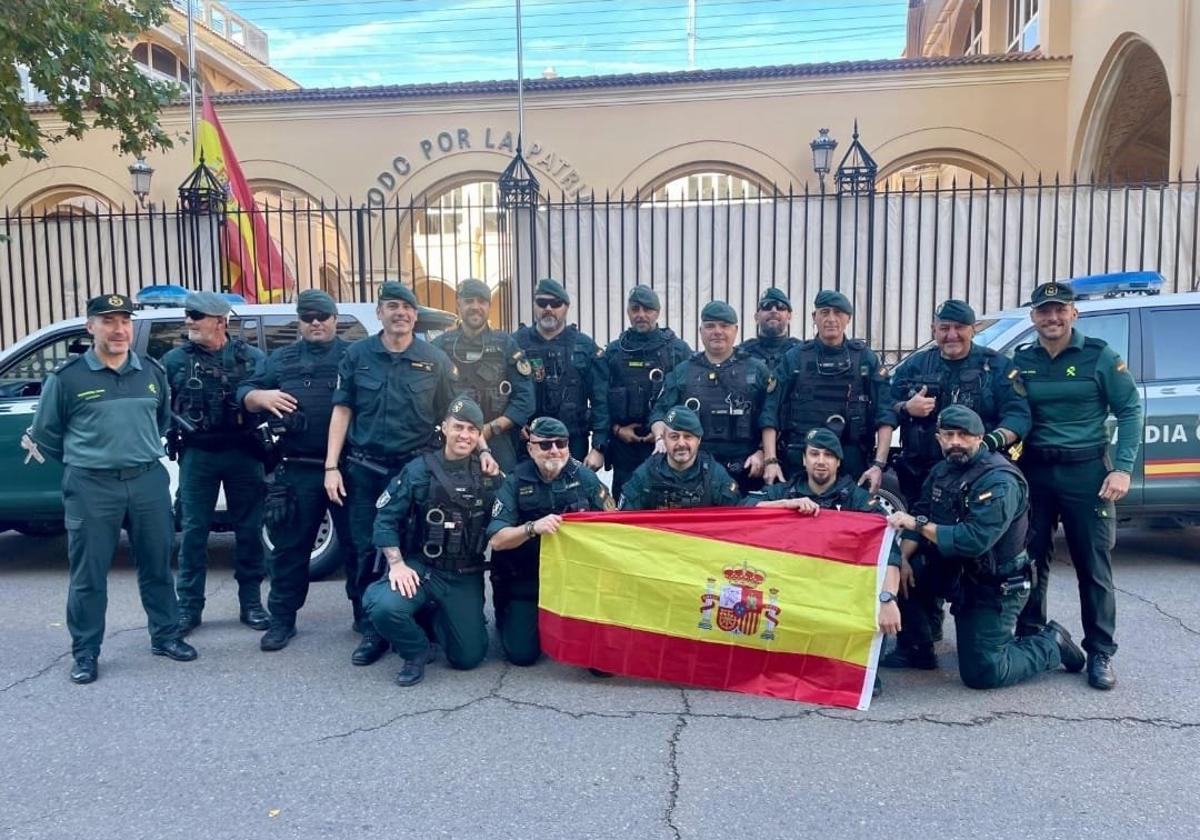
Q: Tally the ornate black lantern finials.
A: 3